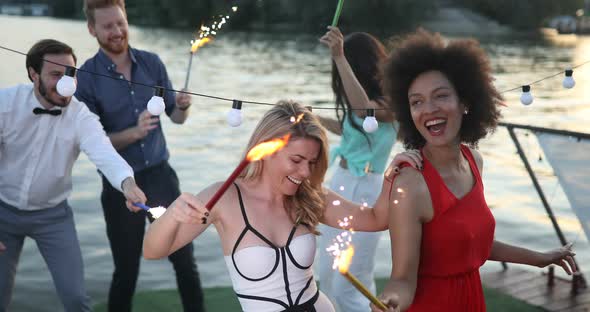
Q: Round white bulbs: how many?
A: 6